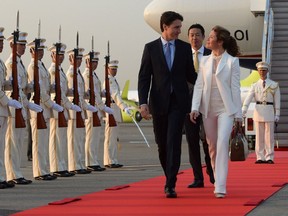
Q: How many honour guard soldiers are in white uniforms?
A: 8